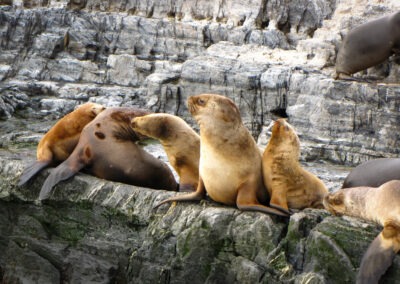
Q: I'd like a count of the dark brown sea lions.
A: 3